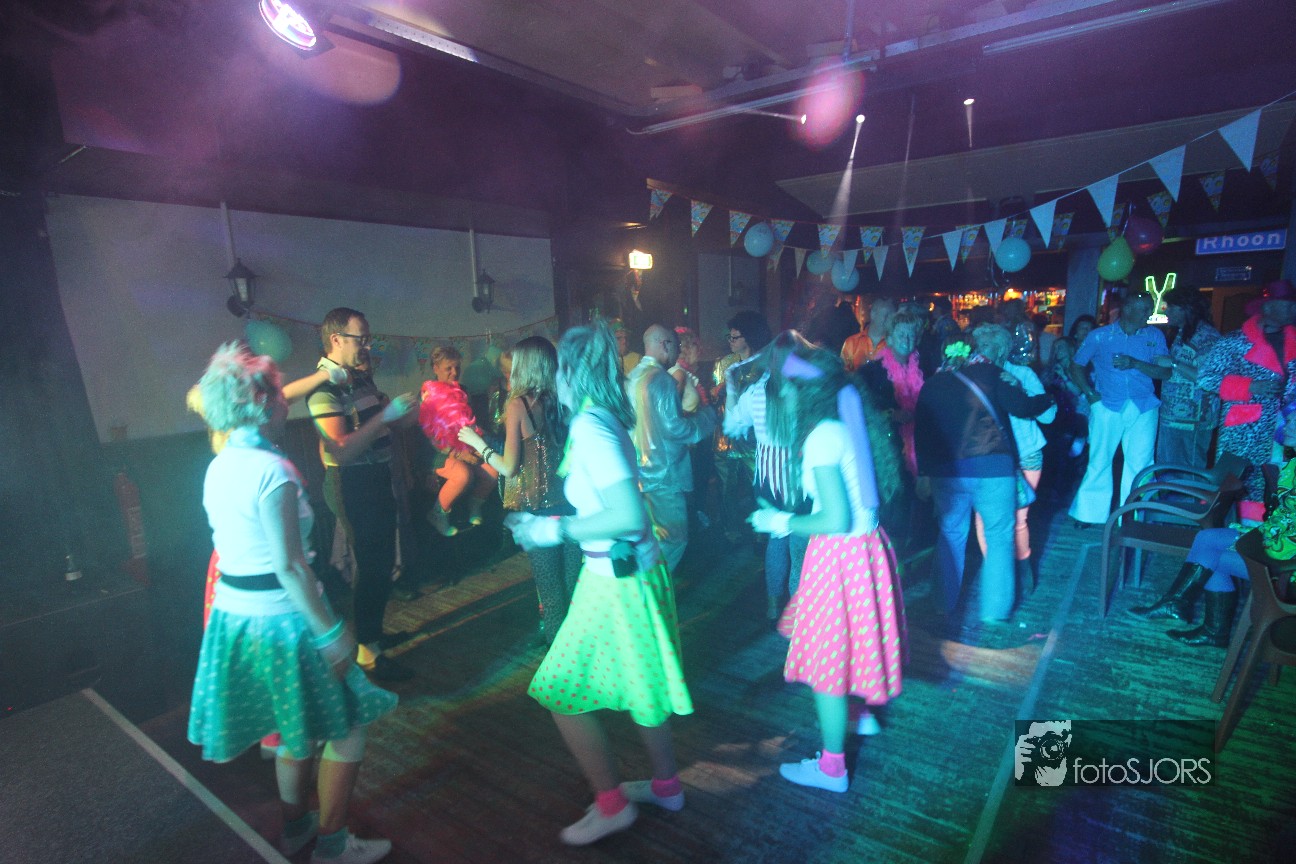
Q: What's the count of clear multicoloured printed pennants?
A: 14